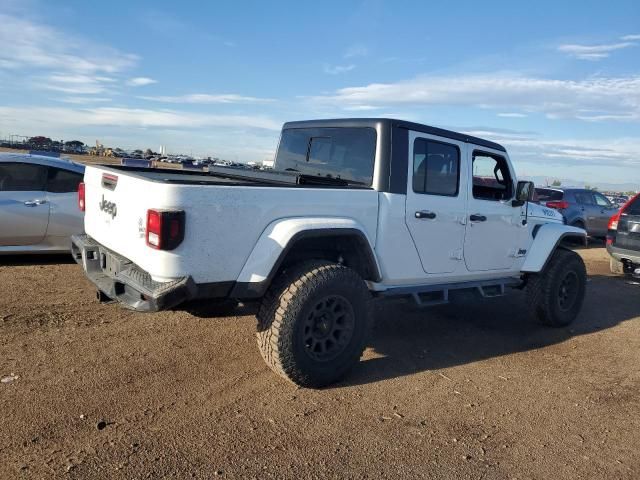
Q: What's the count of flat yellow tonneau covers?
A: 0